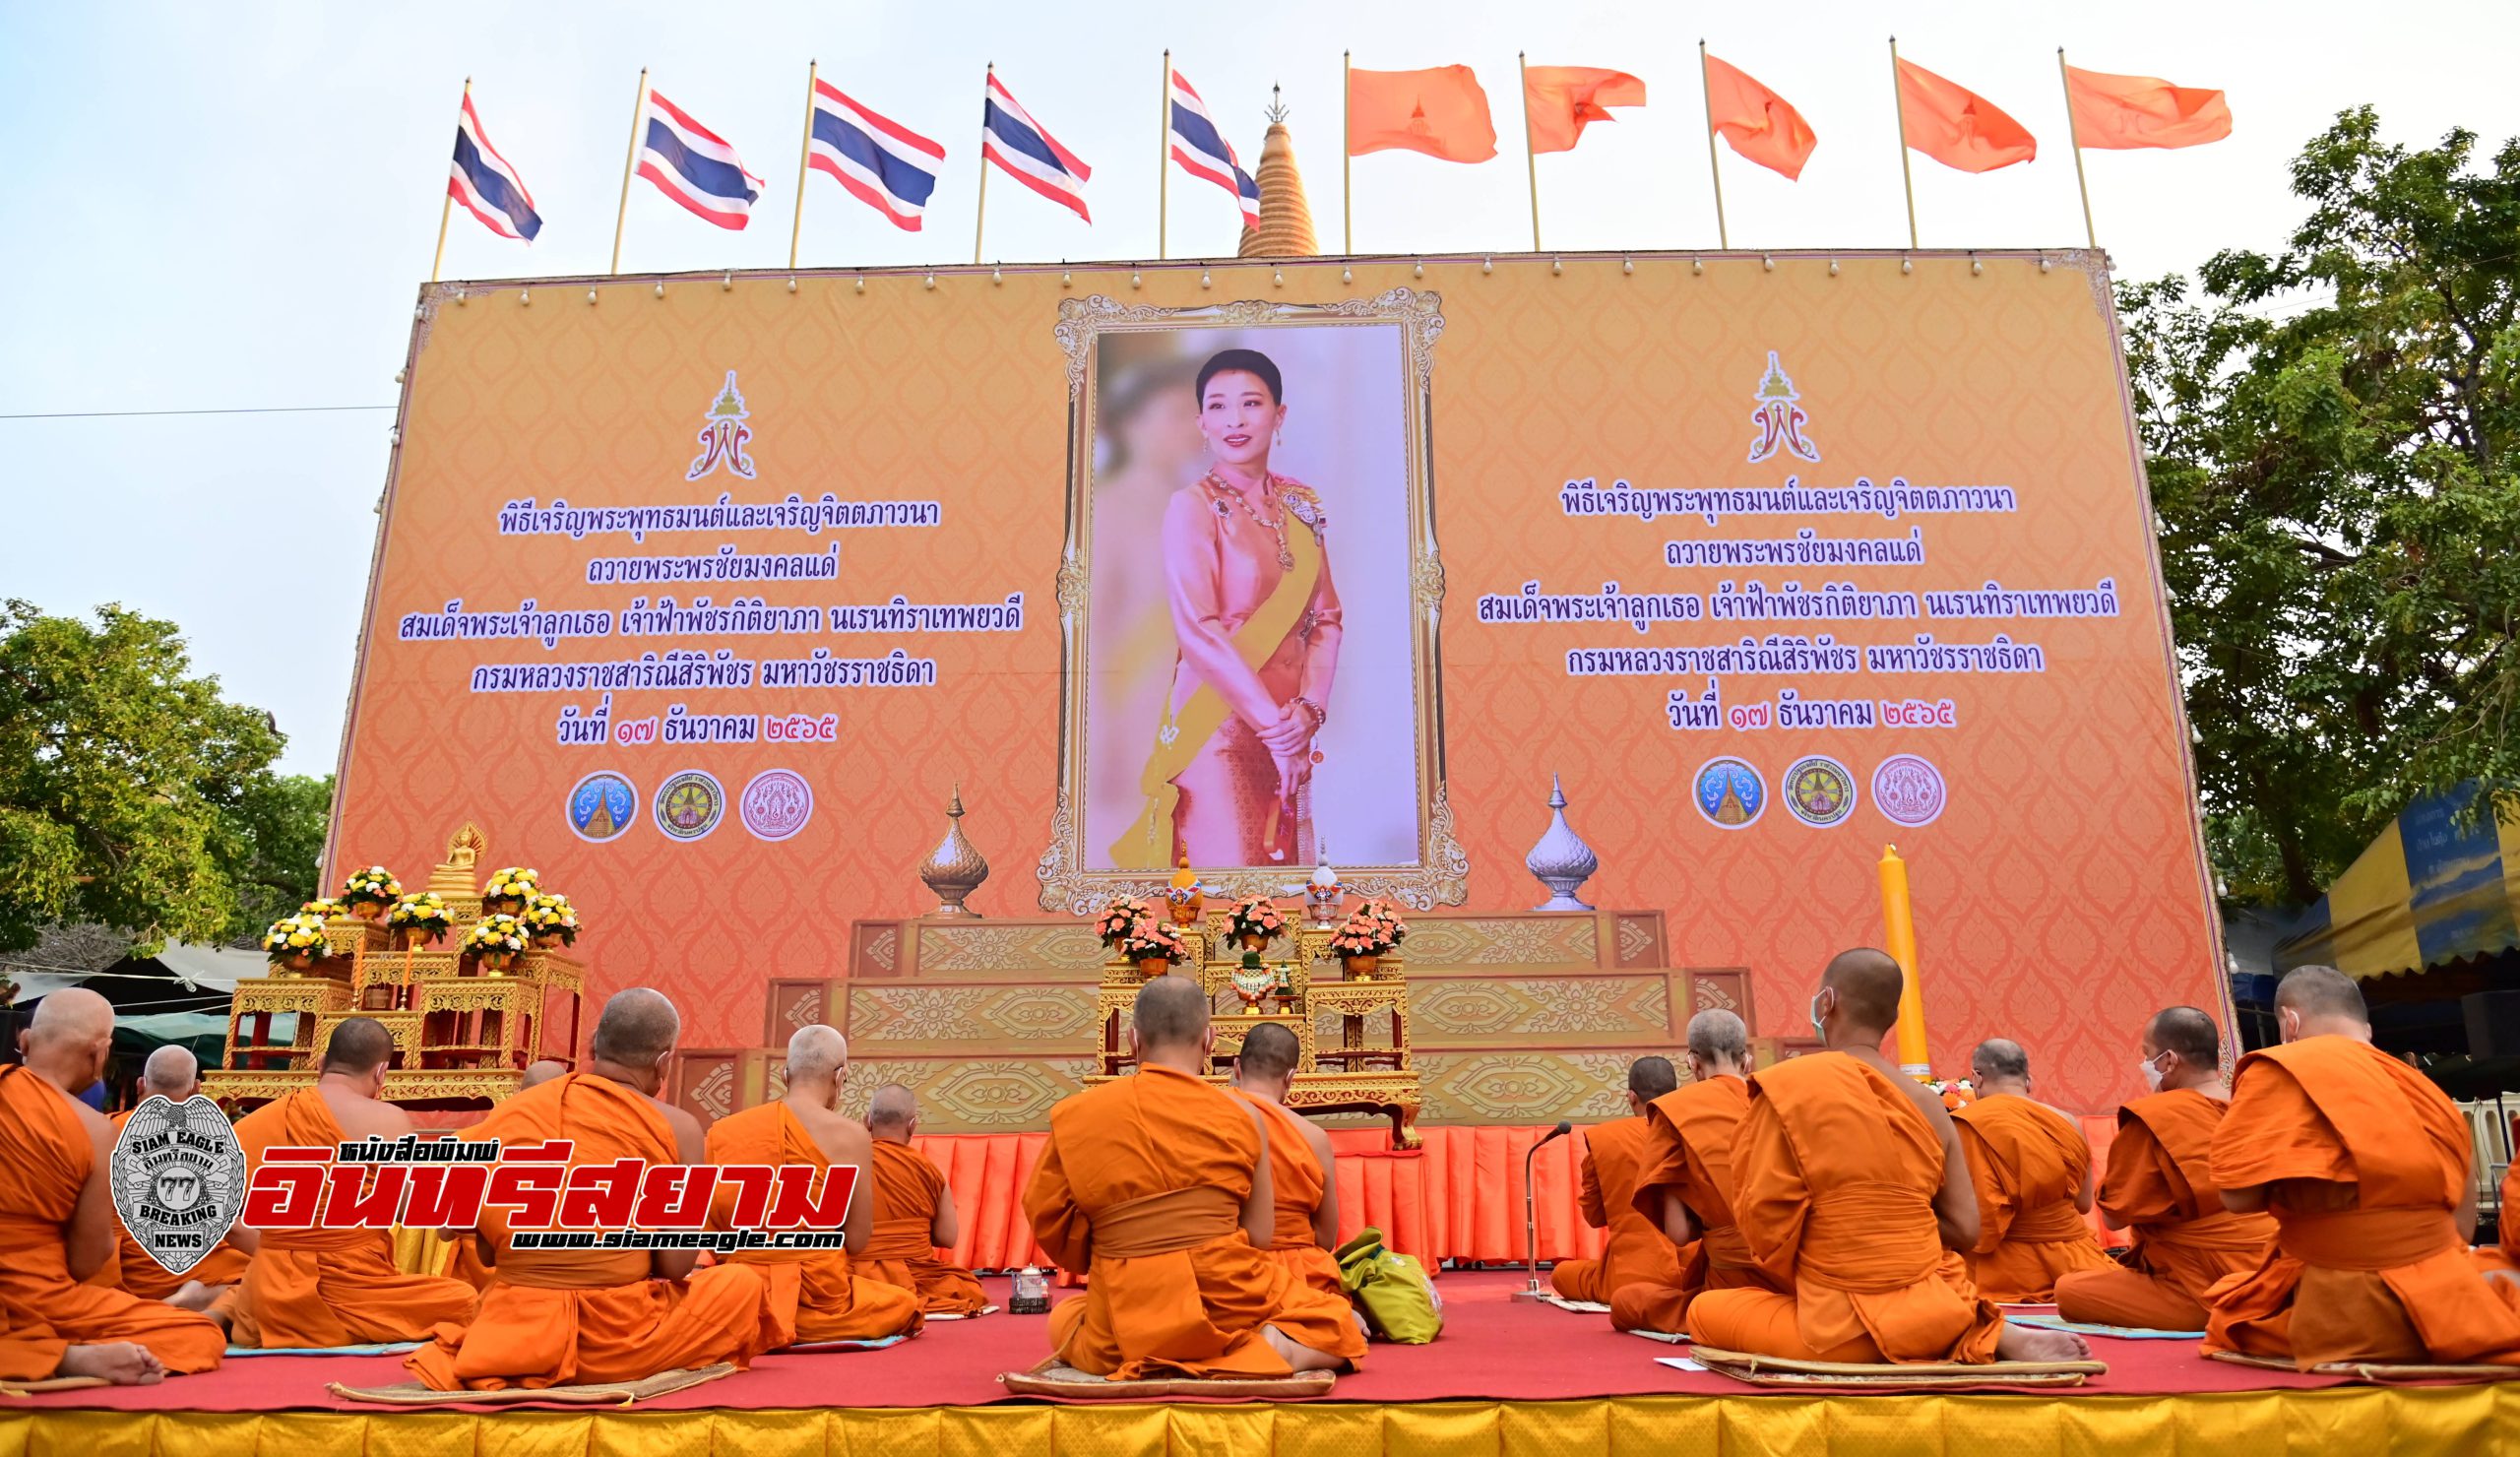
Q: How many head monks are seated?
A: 15